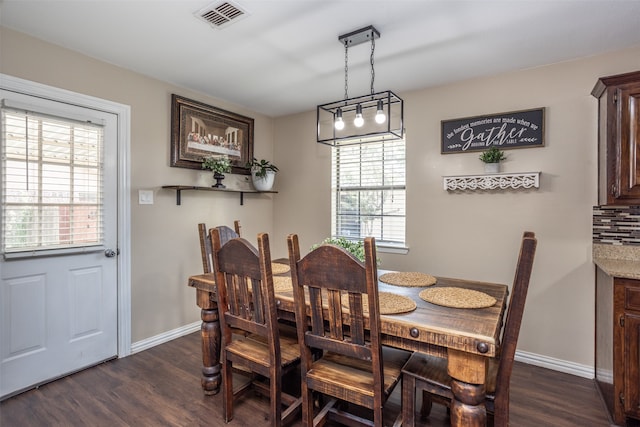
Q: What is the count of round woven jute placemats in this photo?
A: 5